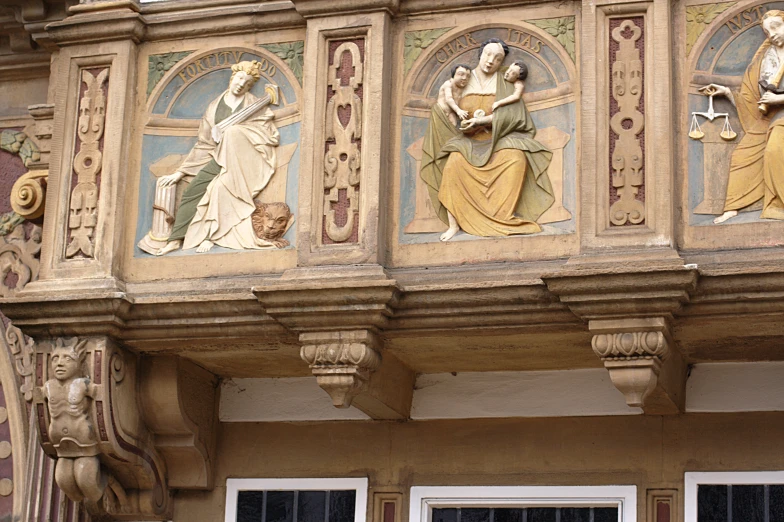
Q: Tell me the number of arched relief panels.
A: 3